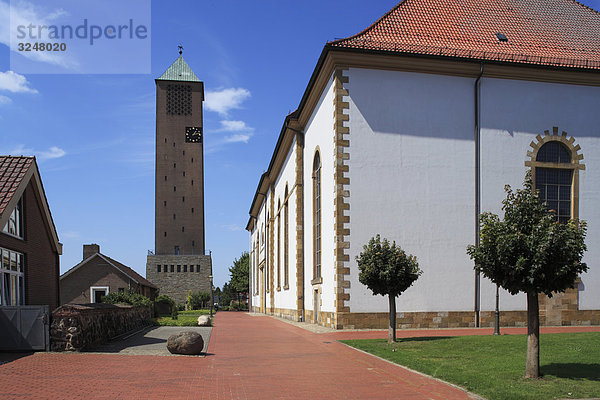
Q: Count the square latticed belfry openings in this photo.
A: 1